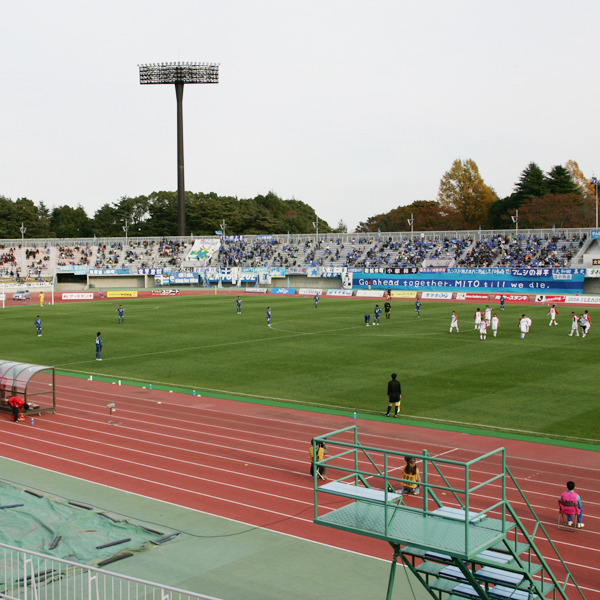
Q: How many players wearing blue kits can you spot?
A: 10